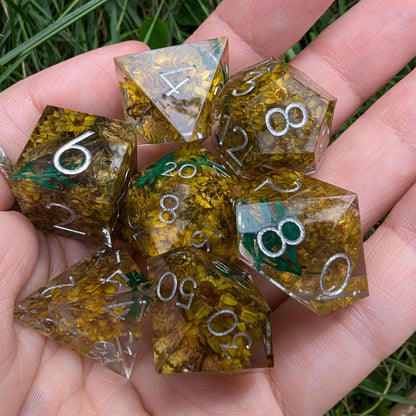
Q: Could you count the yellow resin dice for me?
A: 7